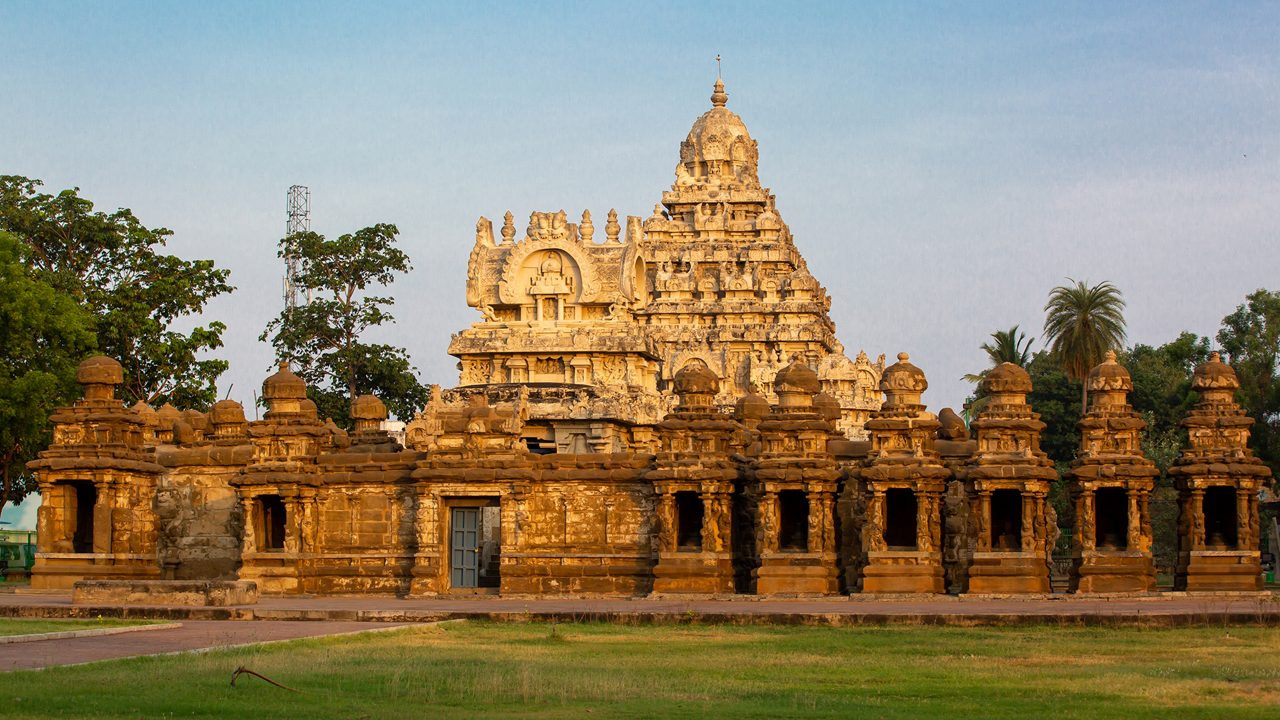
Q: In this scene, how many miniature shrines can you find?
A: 8